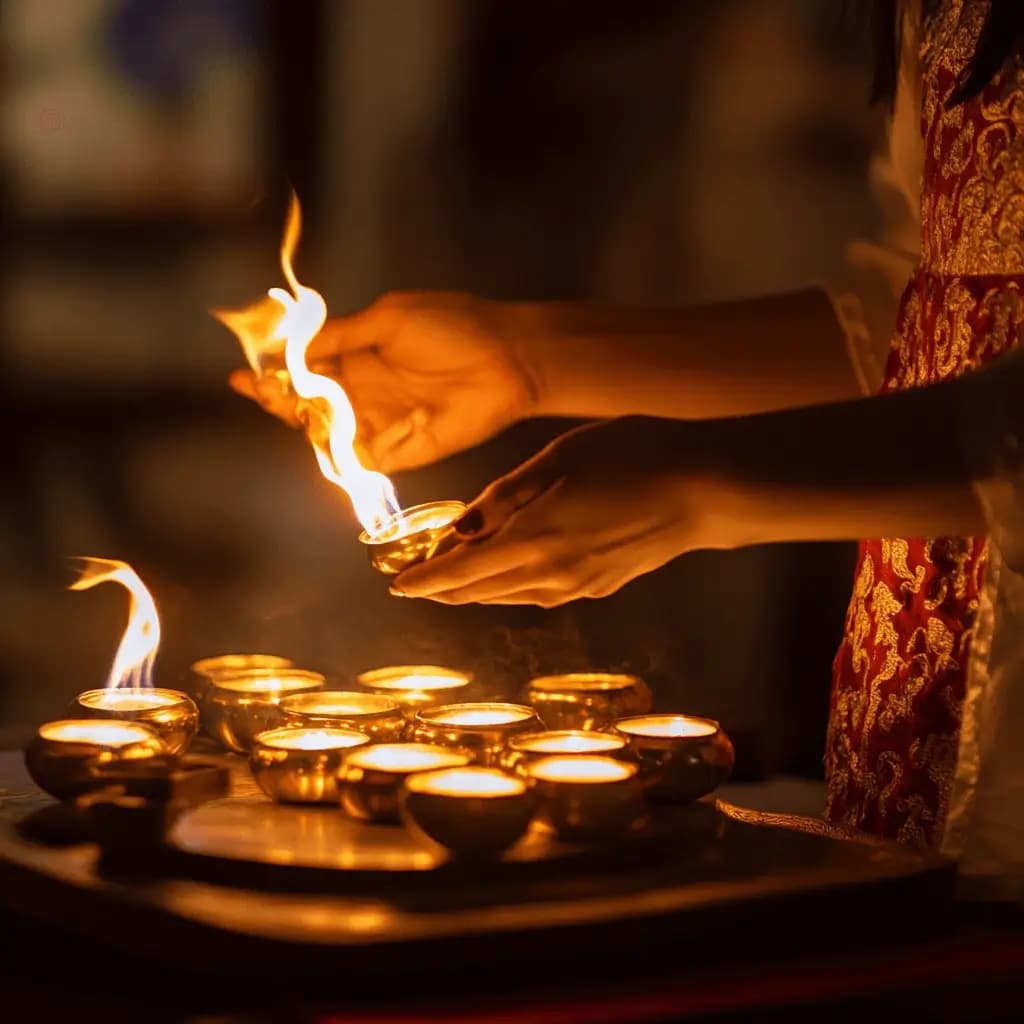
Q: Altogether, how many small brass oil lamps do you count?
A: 15